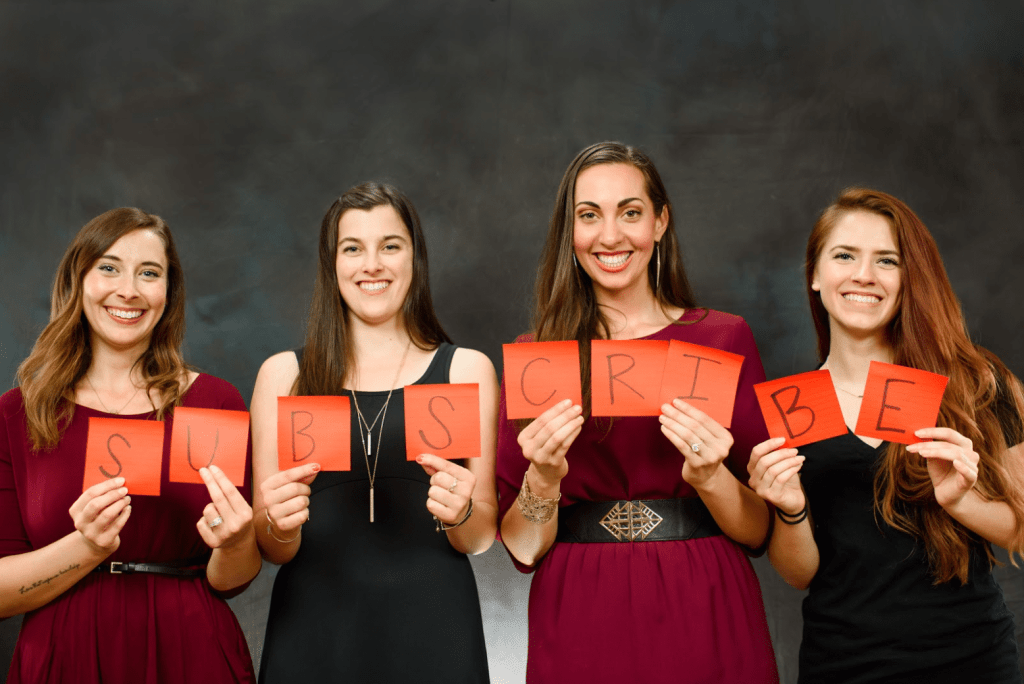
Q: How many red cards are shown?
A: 9